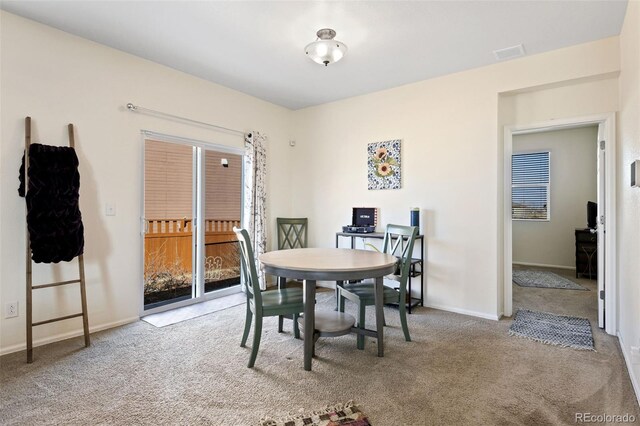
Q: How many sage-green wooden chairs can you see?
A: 3